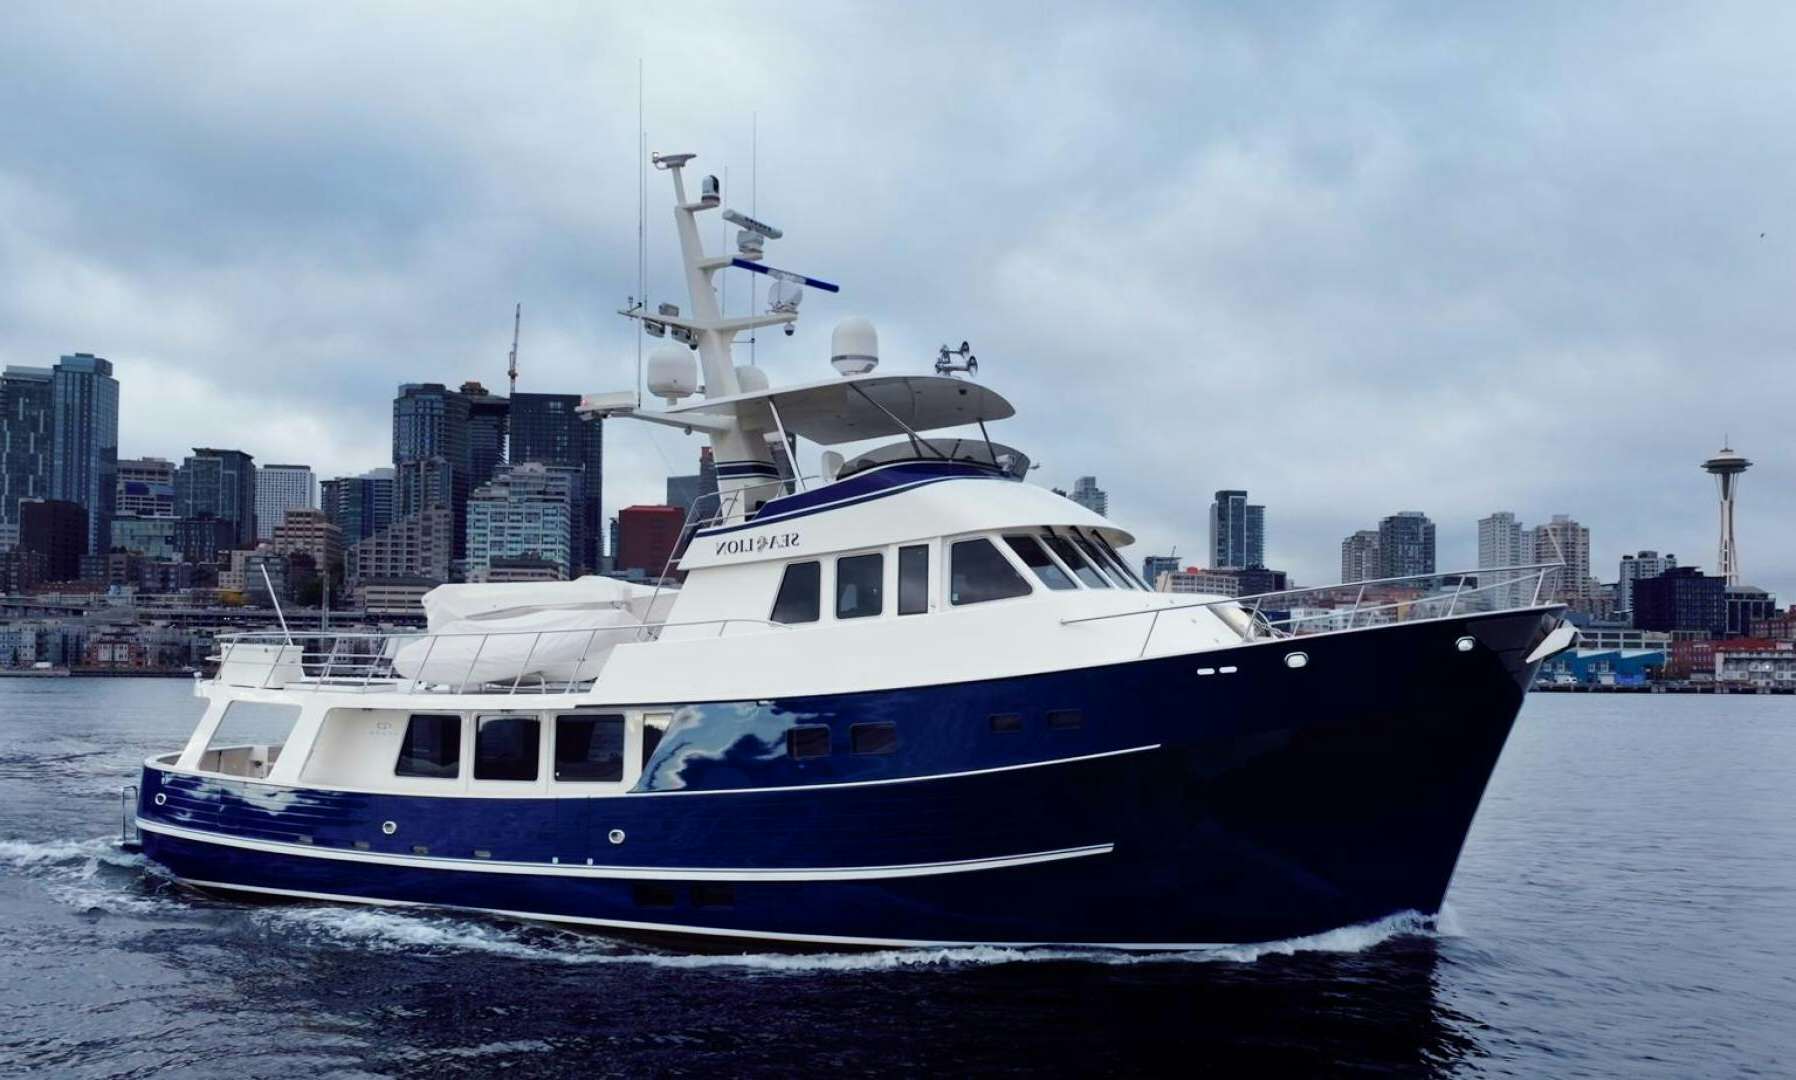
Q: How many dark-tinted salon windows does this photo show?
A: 3